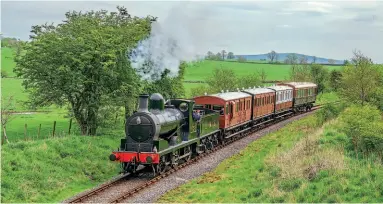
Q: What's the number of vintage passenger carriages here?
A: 4